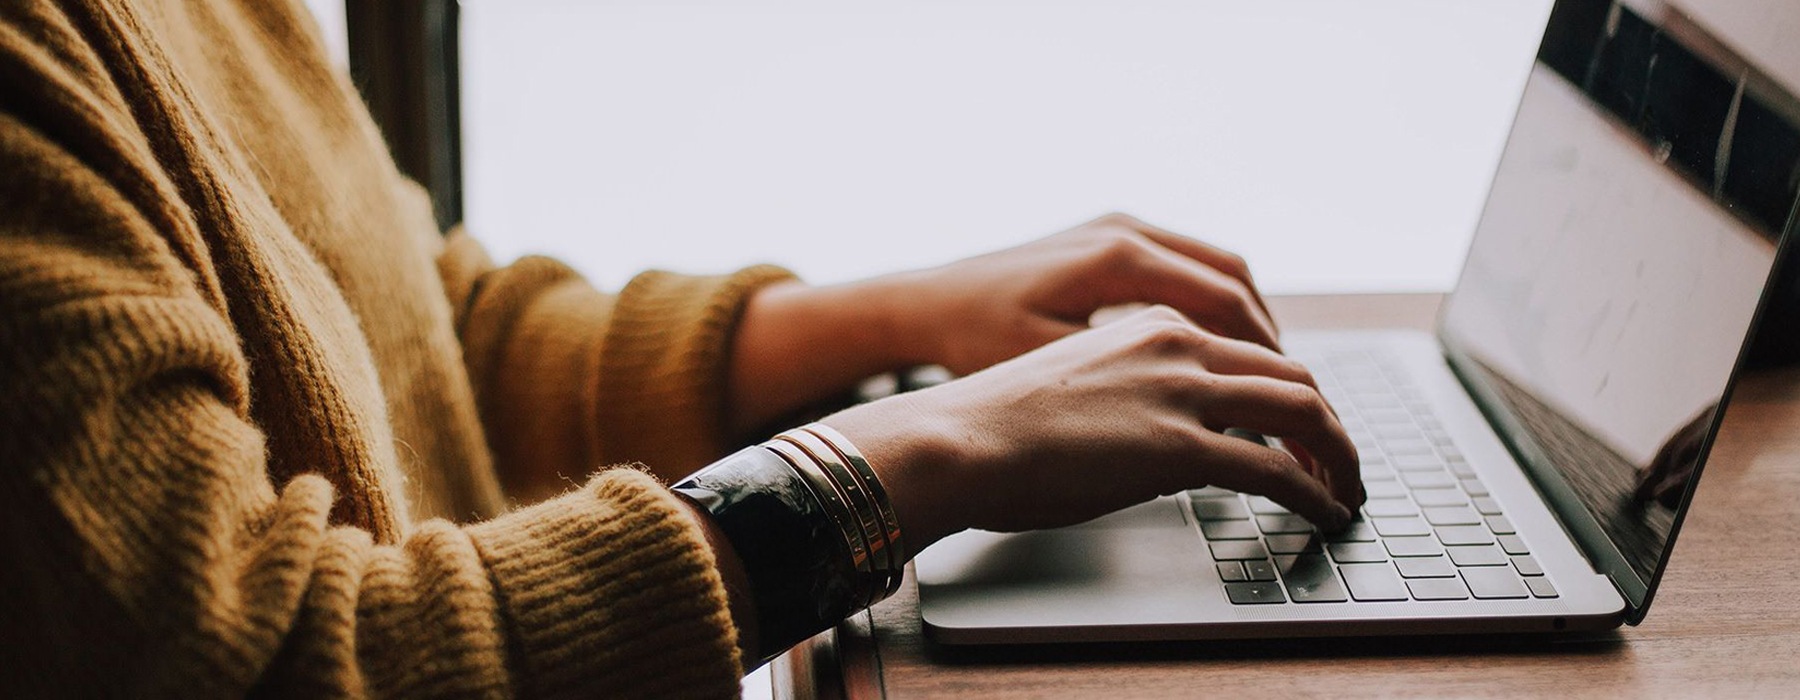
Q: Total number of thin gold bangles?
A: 3